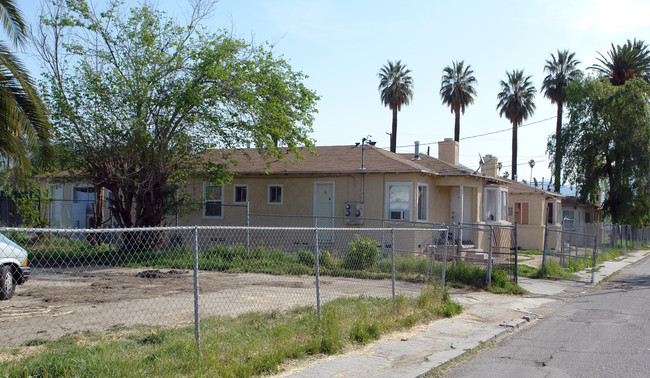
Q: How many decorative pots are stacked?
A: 0